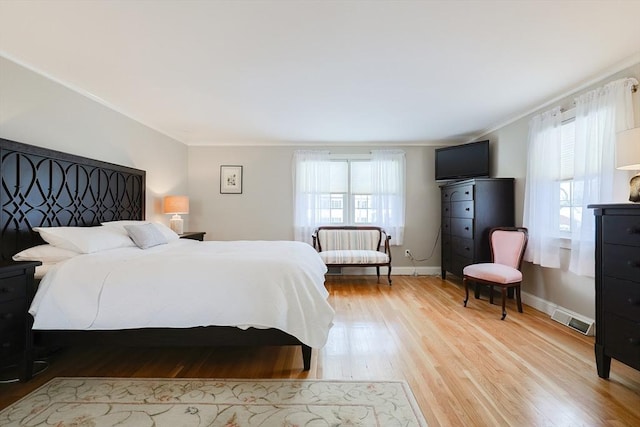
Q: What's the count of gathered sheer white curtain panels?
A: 4